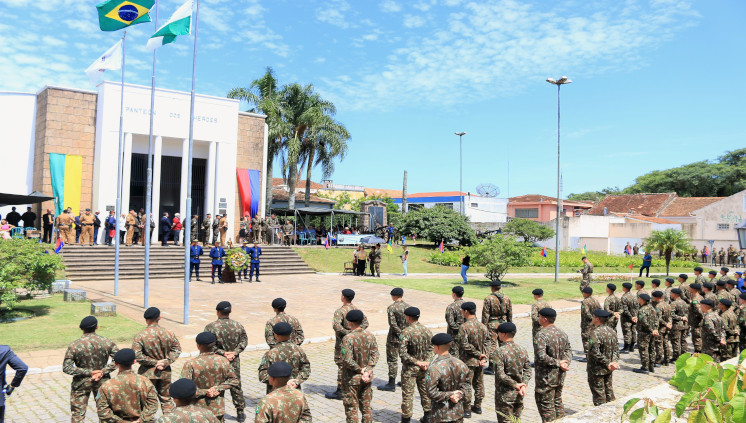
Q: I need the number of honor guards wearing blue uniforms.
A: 4